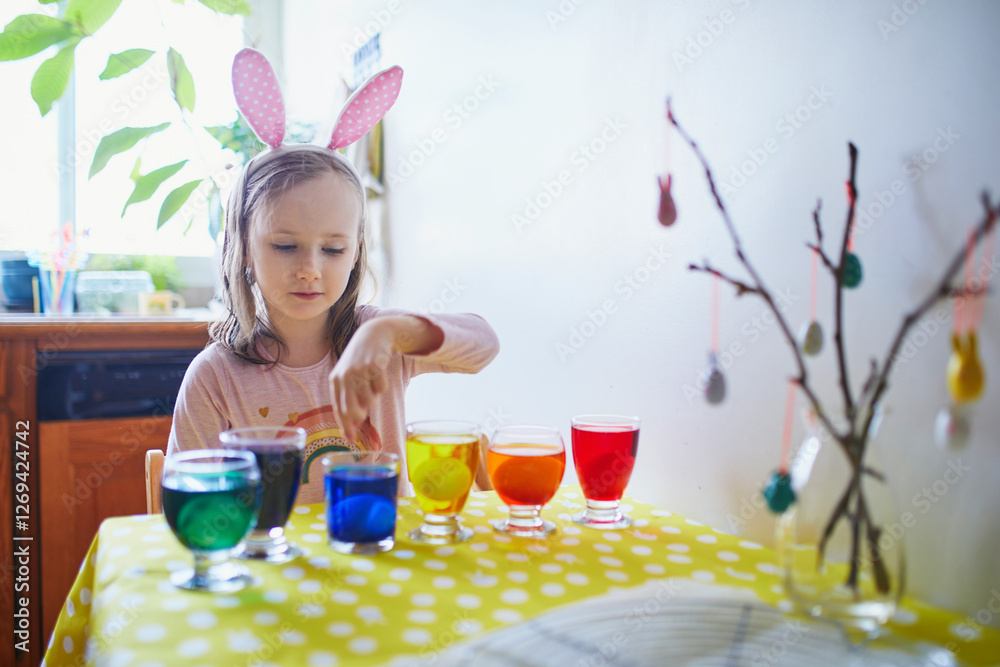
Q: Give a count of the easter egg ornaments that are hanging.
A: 7